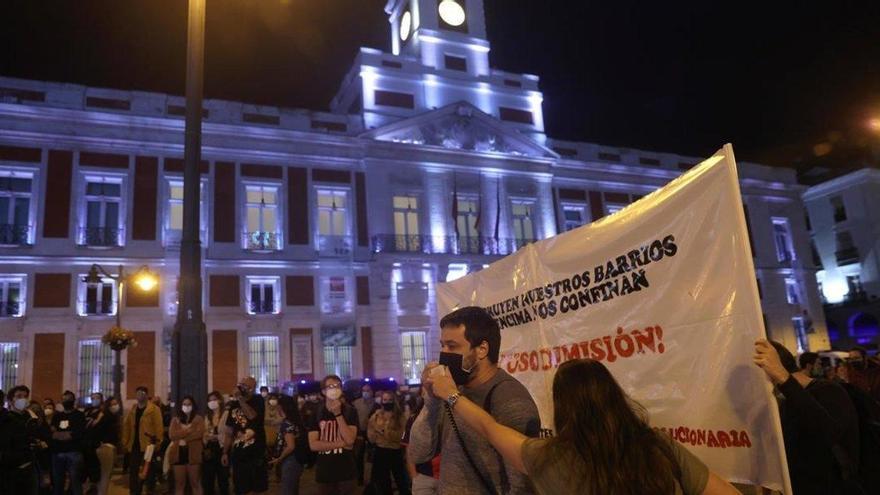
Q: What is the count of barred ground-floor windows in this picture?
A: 5